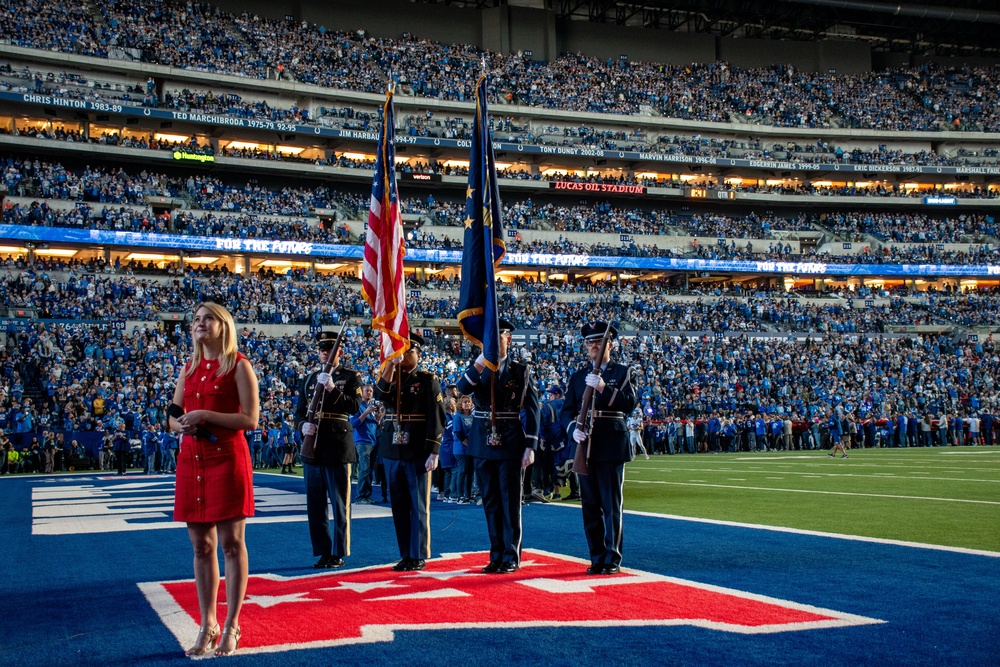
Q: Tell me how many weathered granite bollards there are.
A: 0